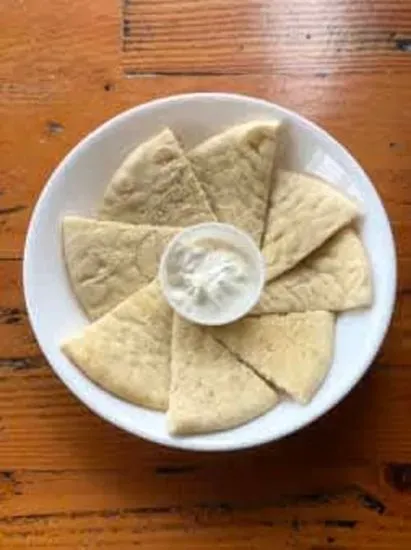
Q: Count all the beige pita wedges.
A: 8